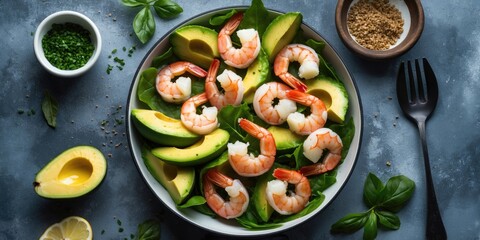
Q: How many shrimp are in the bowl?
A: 11